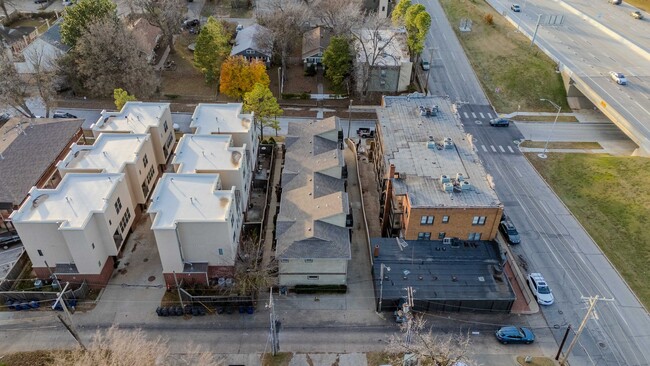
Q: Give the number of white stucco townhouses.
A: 6